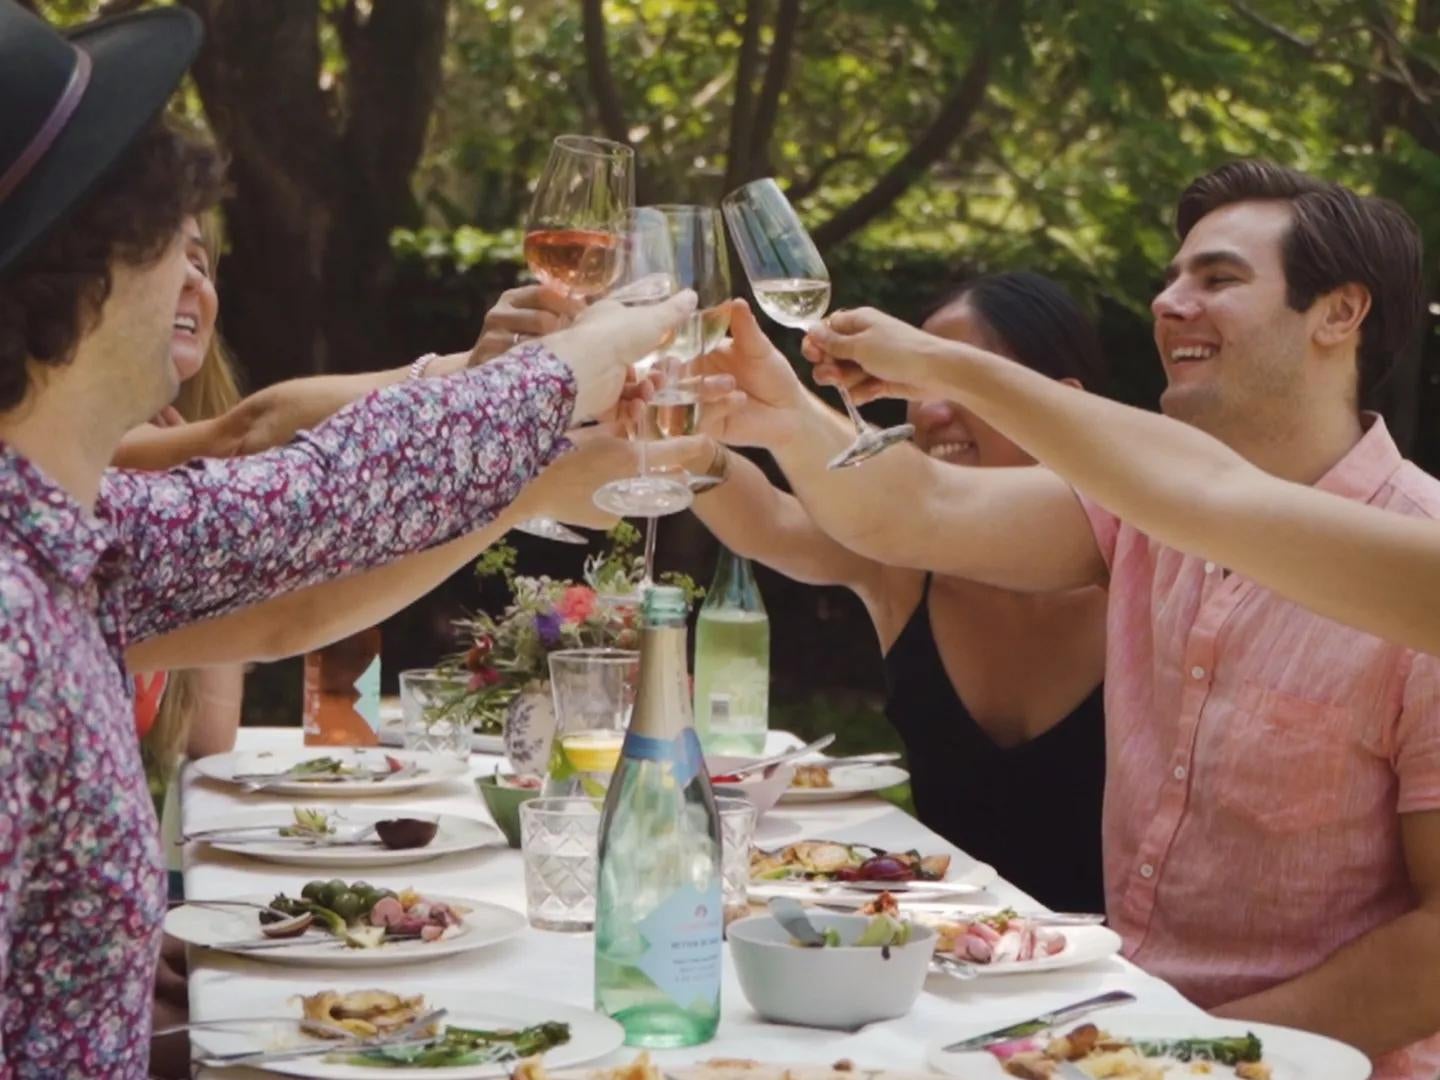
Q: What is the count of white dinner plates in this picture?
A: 8